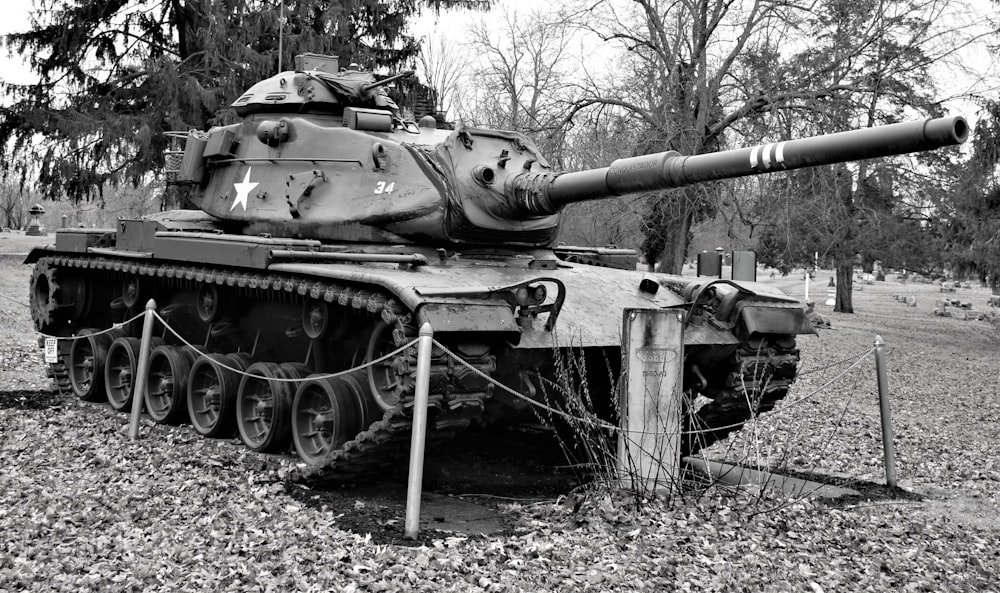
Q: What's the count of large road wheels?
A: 6